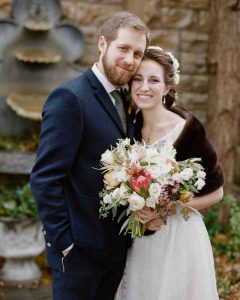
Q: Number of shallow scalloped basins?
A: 3